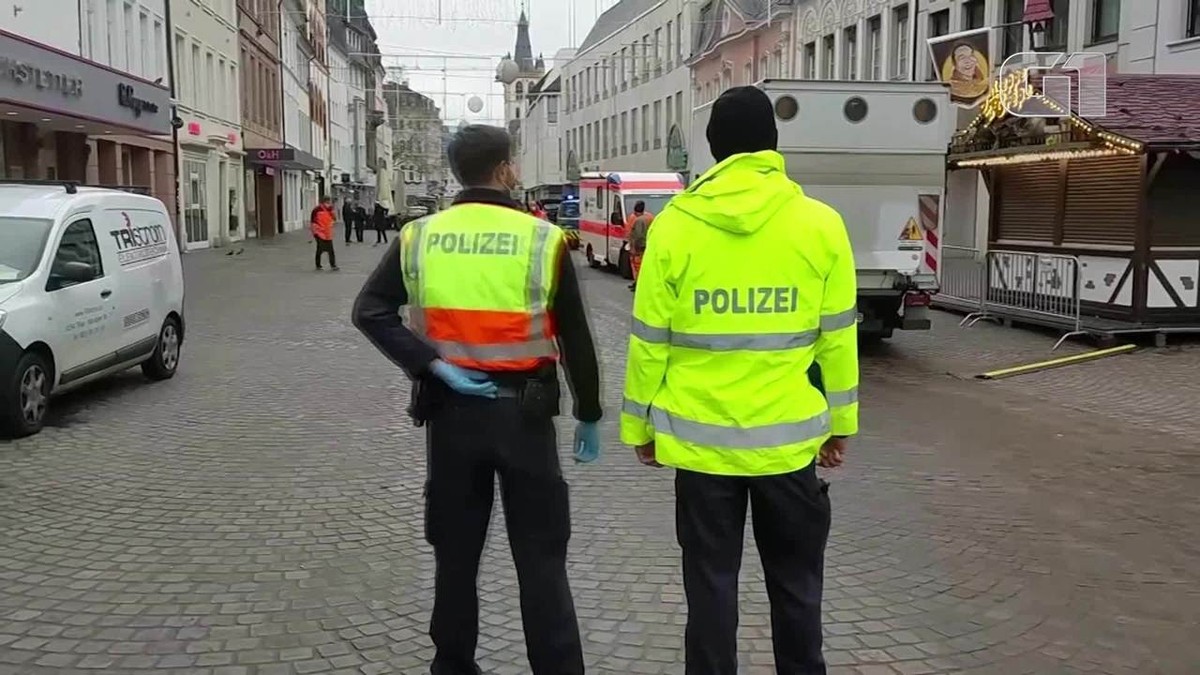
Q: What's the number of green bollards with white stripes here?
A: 0